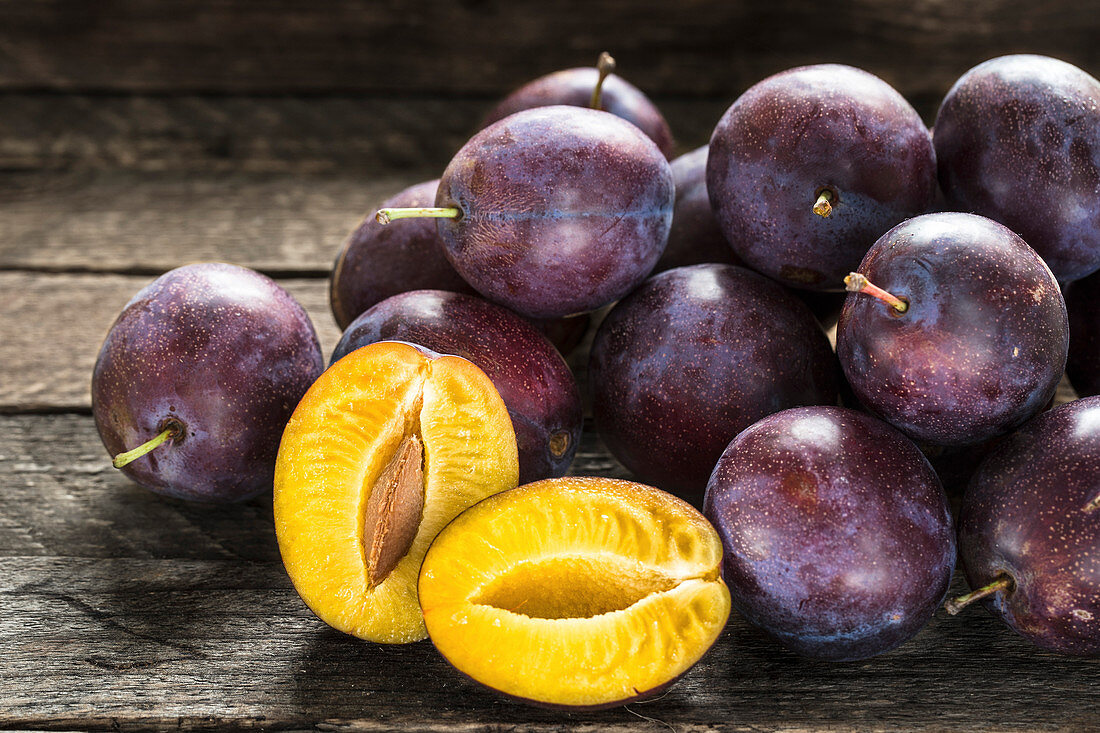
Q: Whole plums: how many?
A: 13